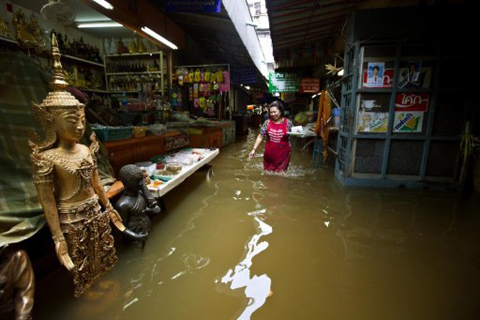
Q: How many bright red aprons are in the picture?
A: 1